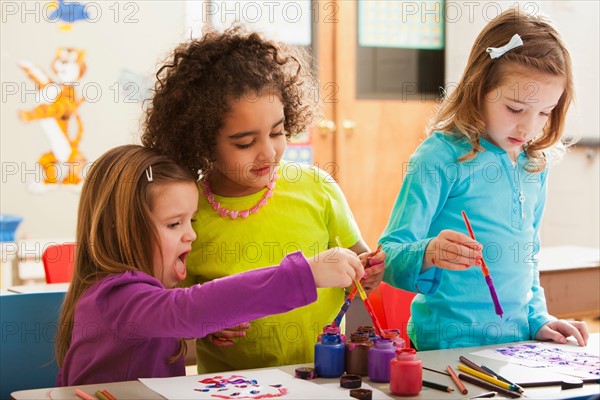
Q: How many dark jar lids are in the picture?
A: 3